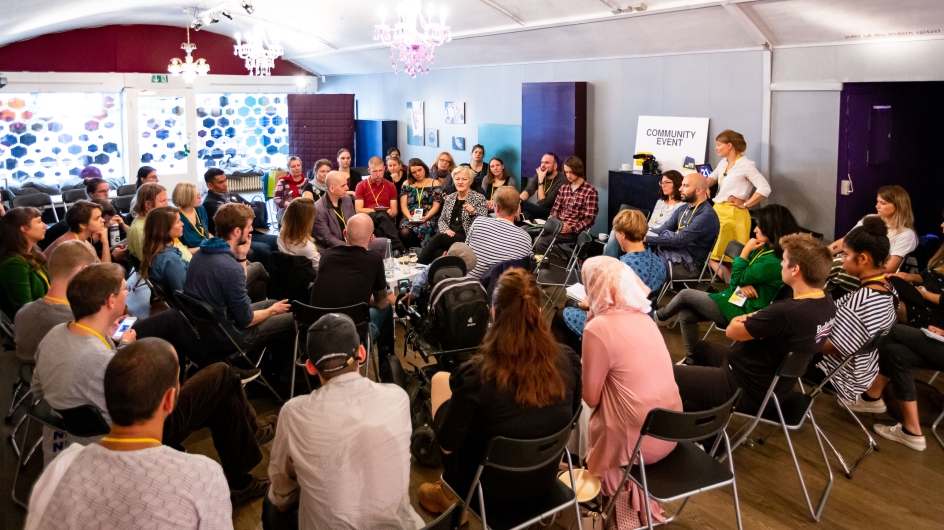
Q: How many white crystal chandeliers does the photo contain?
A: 2